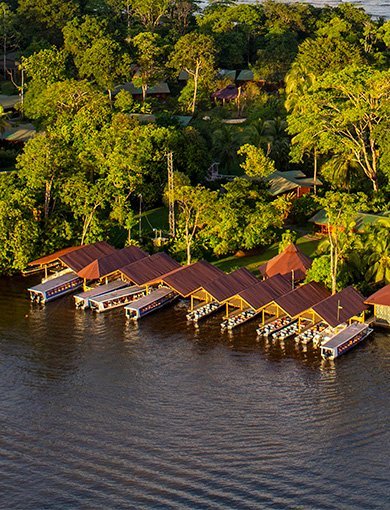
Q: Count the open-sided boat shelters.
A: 8